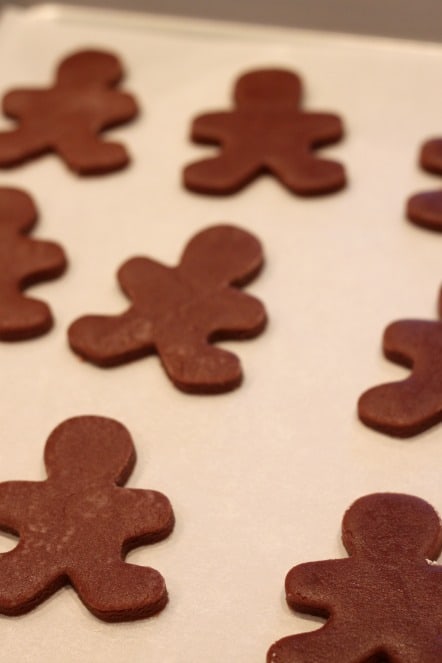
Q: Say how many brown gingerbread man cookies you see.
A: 8